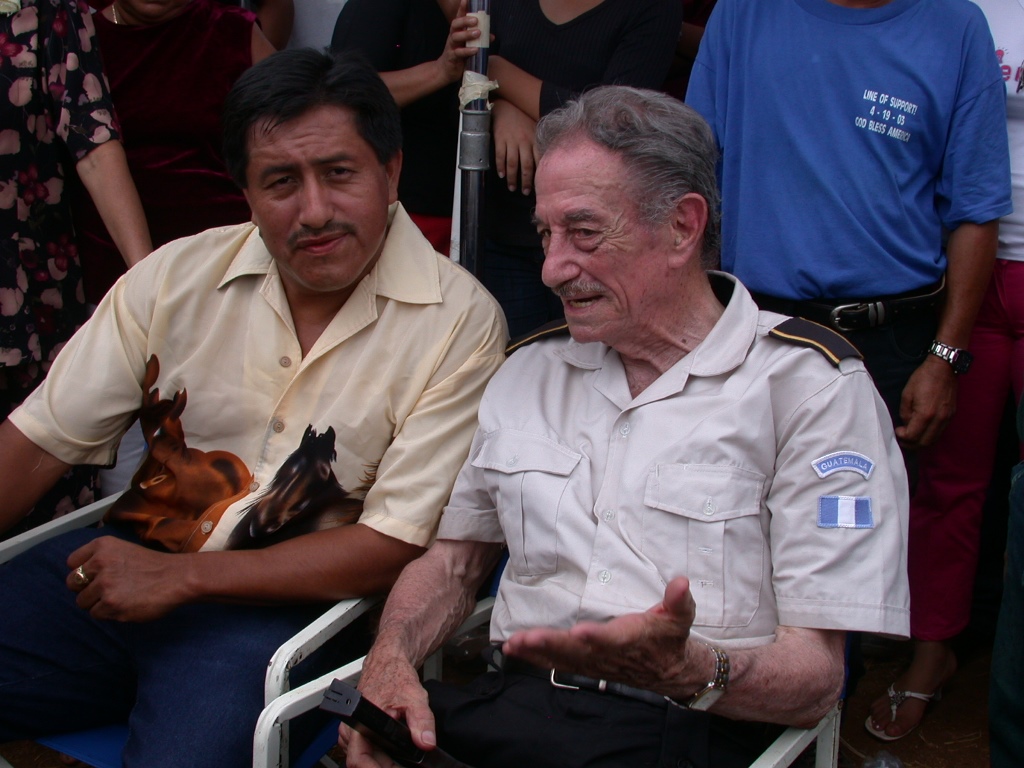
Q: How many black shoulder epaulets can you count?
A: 2